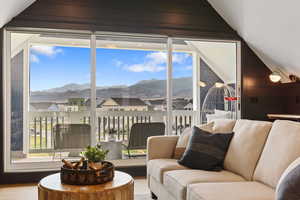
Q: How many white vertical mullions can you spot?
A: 2